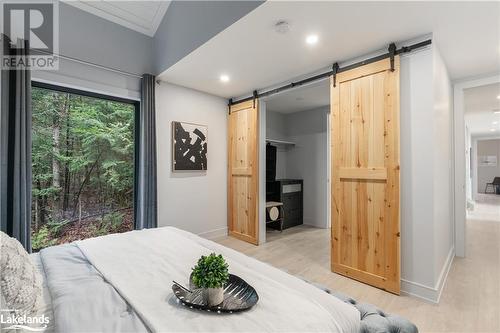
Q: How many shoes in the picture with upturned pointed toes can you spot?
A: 0